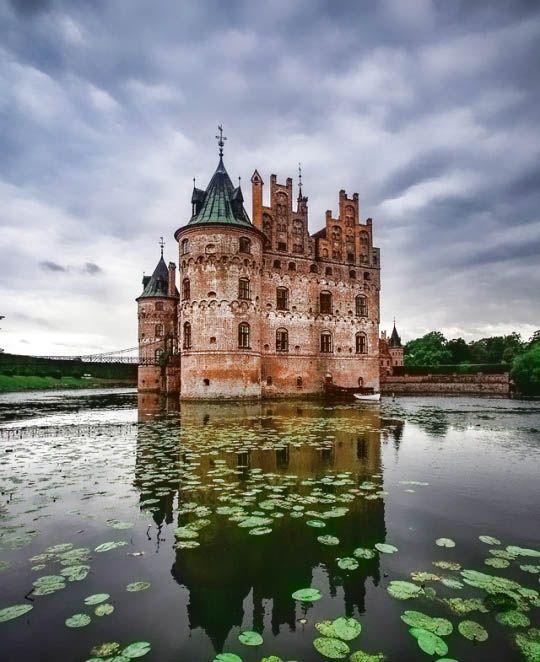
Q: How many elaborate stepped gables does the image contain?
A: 2